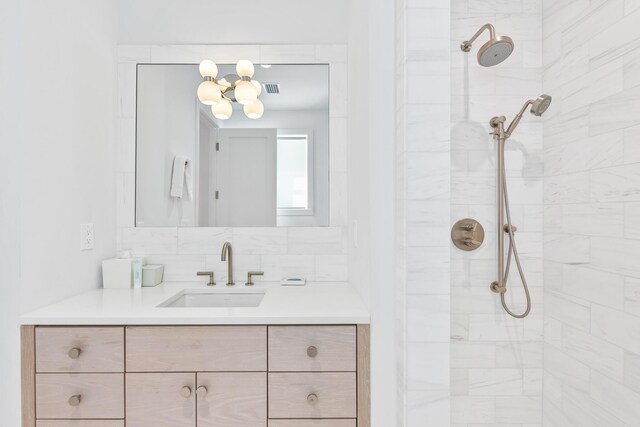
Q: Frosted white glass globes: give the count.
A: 7